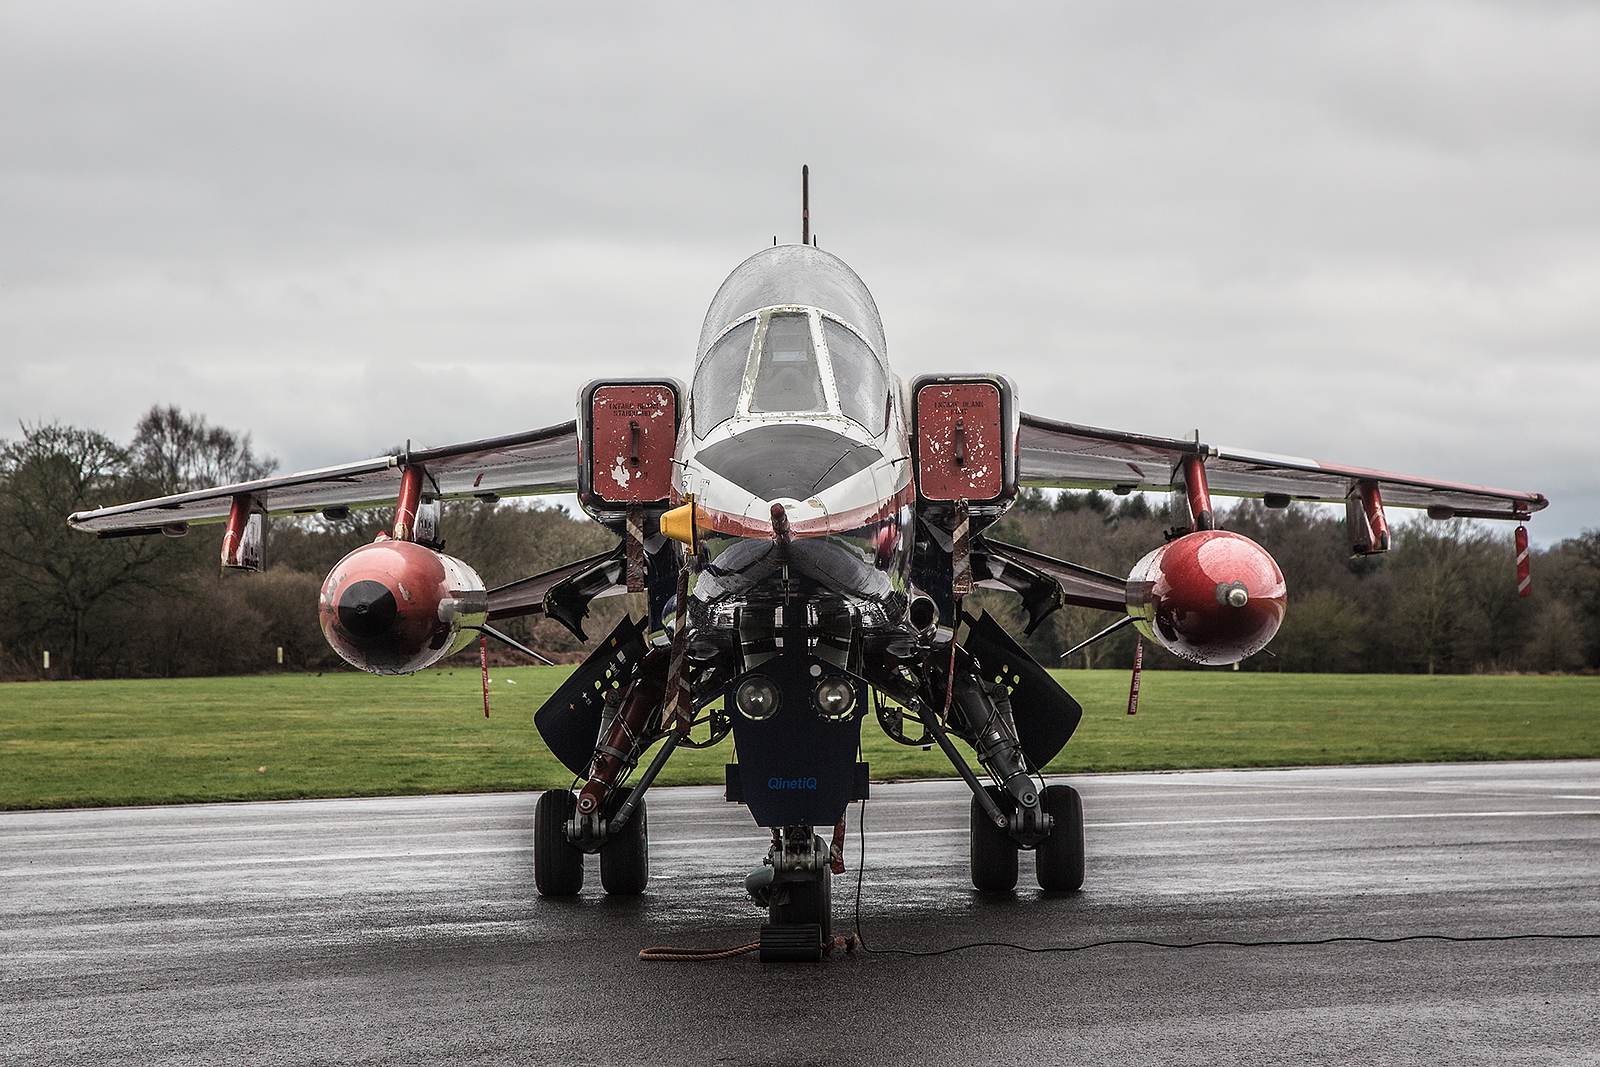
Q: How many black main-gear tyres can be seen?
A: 4